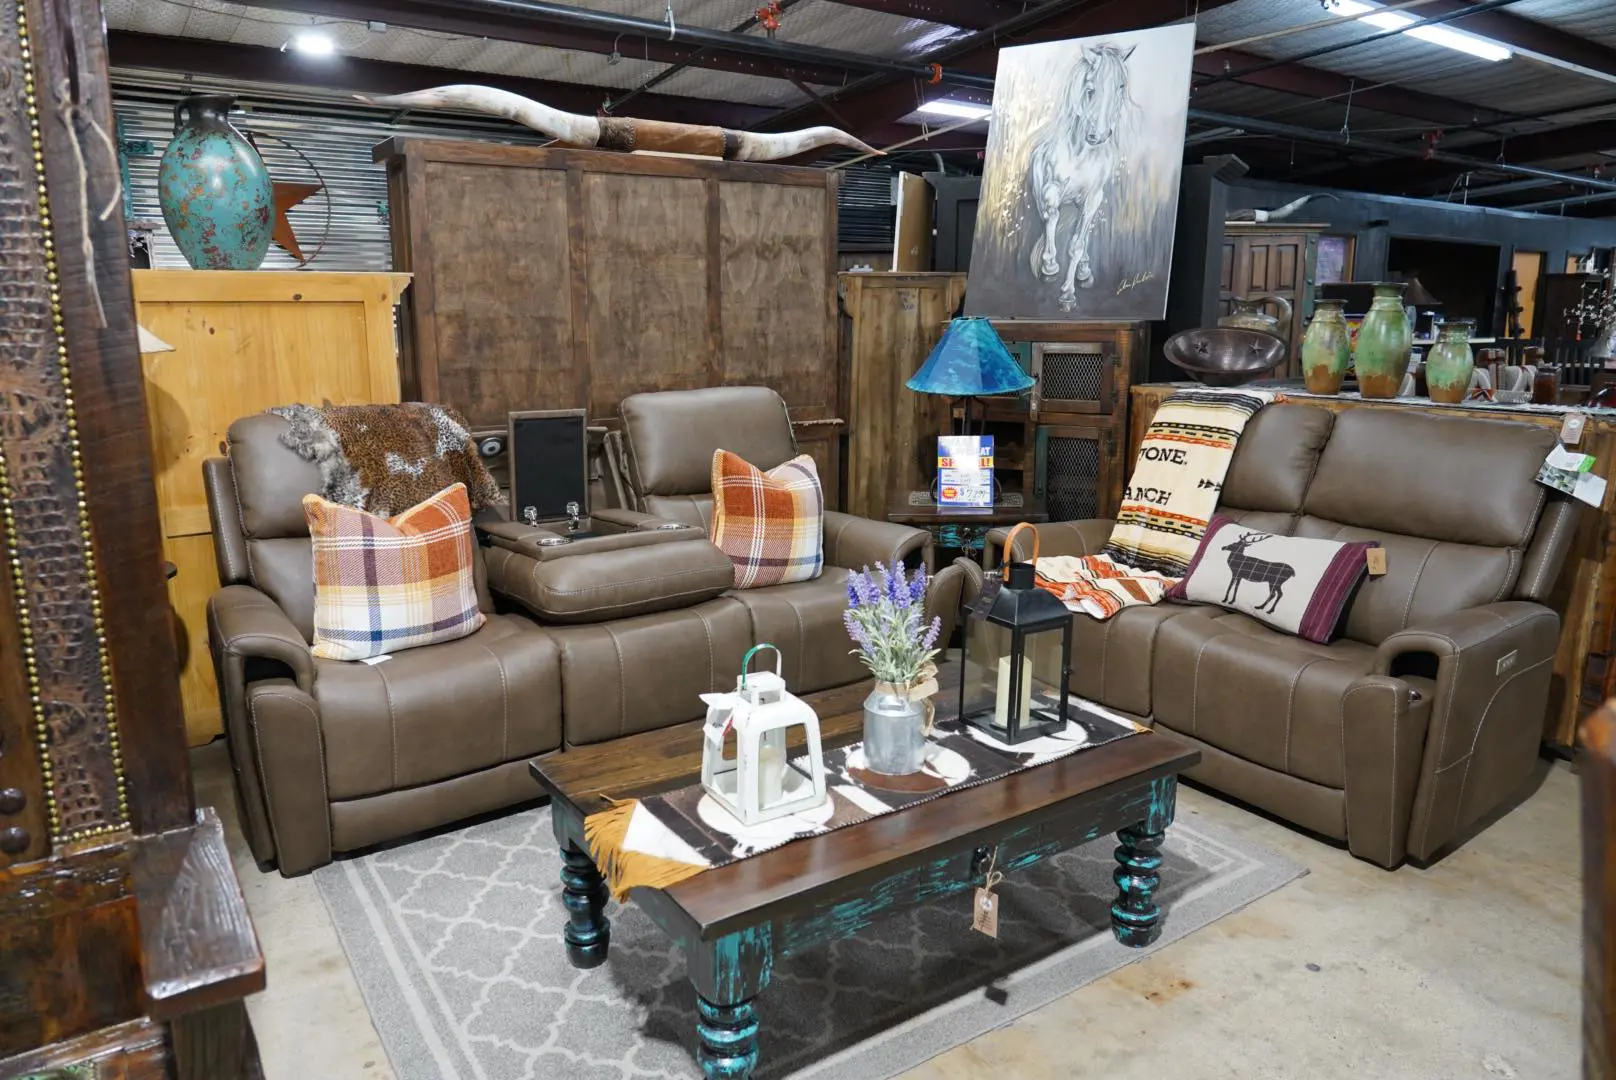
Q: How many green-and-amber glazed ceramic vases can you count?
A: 3